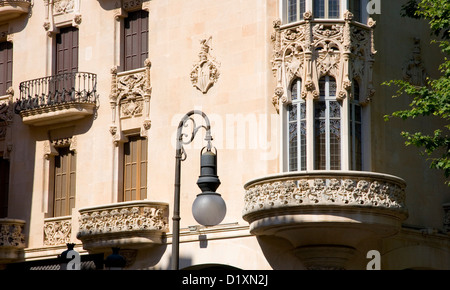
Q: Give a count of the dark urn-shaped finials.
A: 2